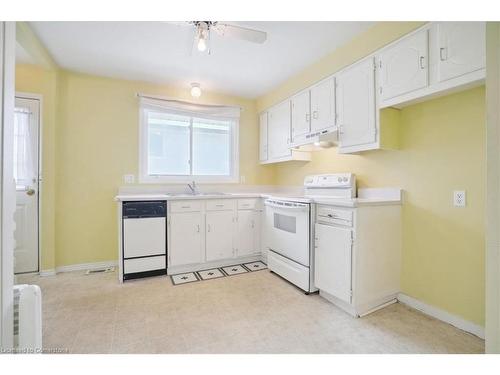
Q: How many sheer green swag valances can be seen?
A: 0